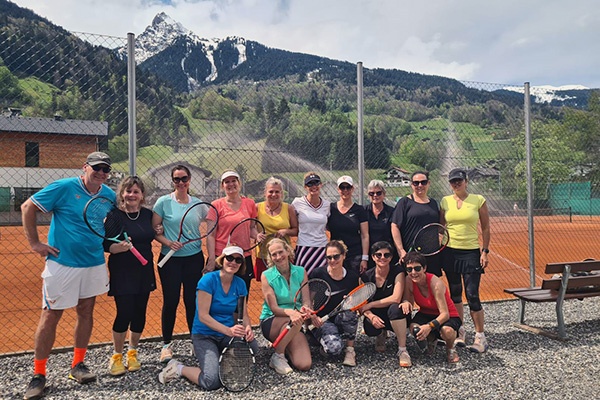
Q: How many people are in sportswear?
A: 15